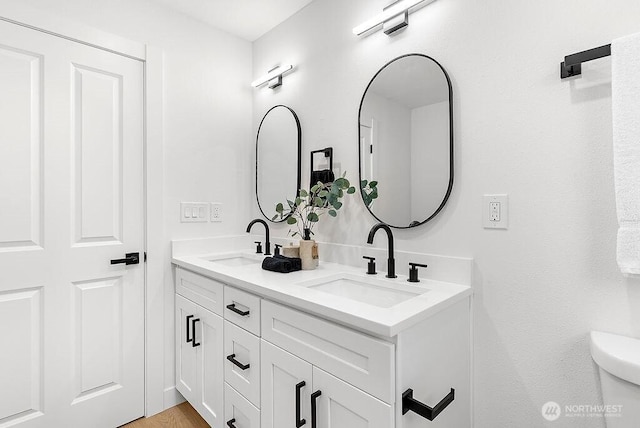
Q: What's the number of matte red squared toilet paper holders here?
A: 0